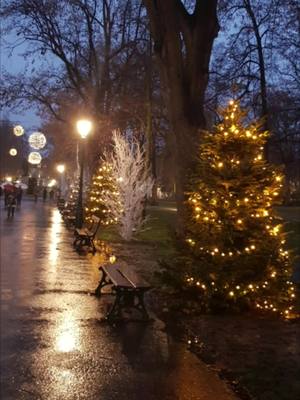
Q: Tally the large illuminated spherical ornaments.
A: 4